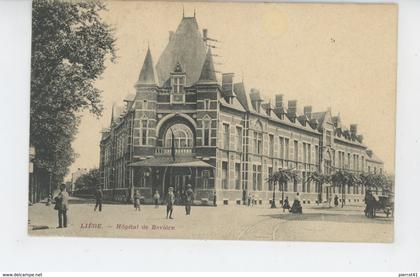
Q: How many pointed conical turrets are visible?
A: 2